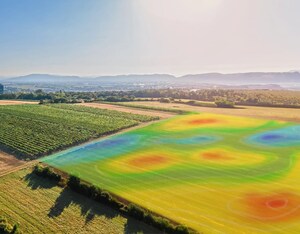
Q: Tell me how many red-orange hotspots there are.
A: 4